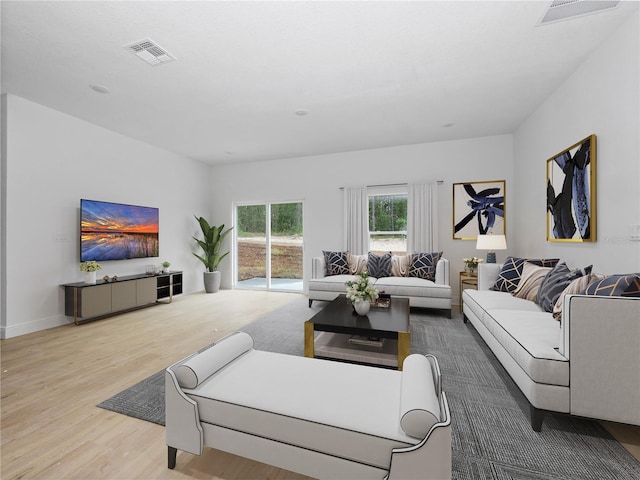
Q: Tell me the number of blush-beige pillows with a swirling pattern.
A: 4